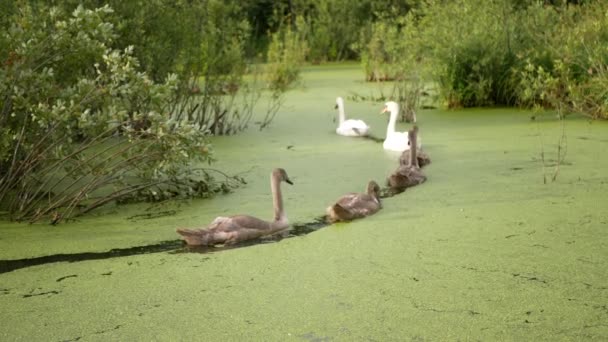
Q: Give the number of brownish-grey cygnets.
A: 4